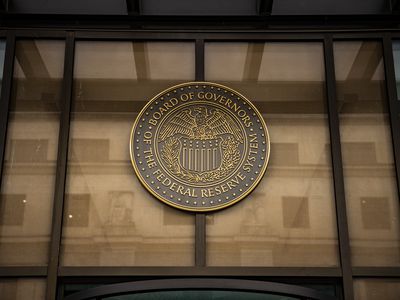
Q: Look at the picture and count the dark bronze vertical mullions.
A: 5